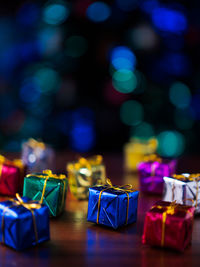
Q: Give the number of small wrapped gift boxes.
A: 10